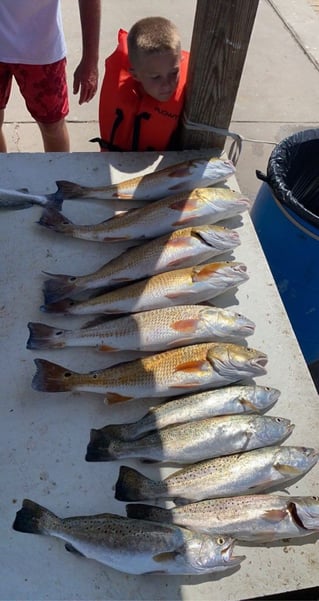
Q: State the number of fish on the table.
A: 12